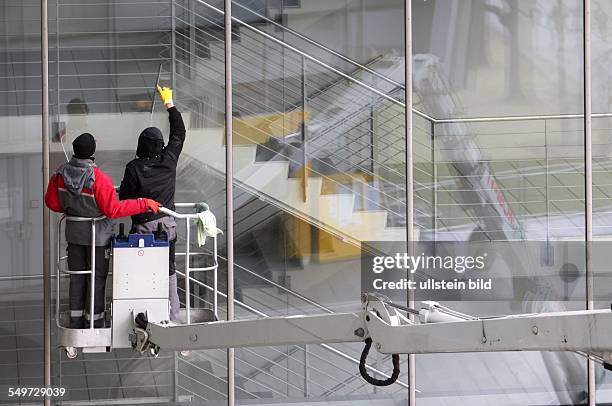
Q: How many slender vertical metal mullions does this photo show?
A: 4